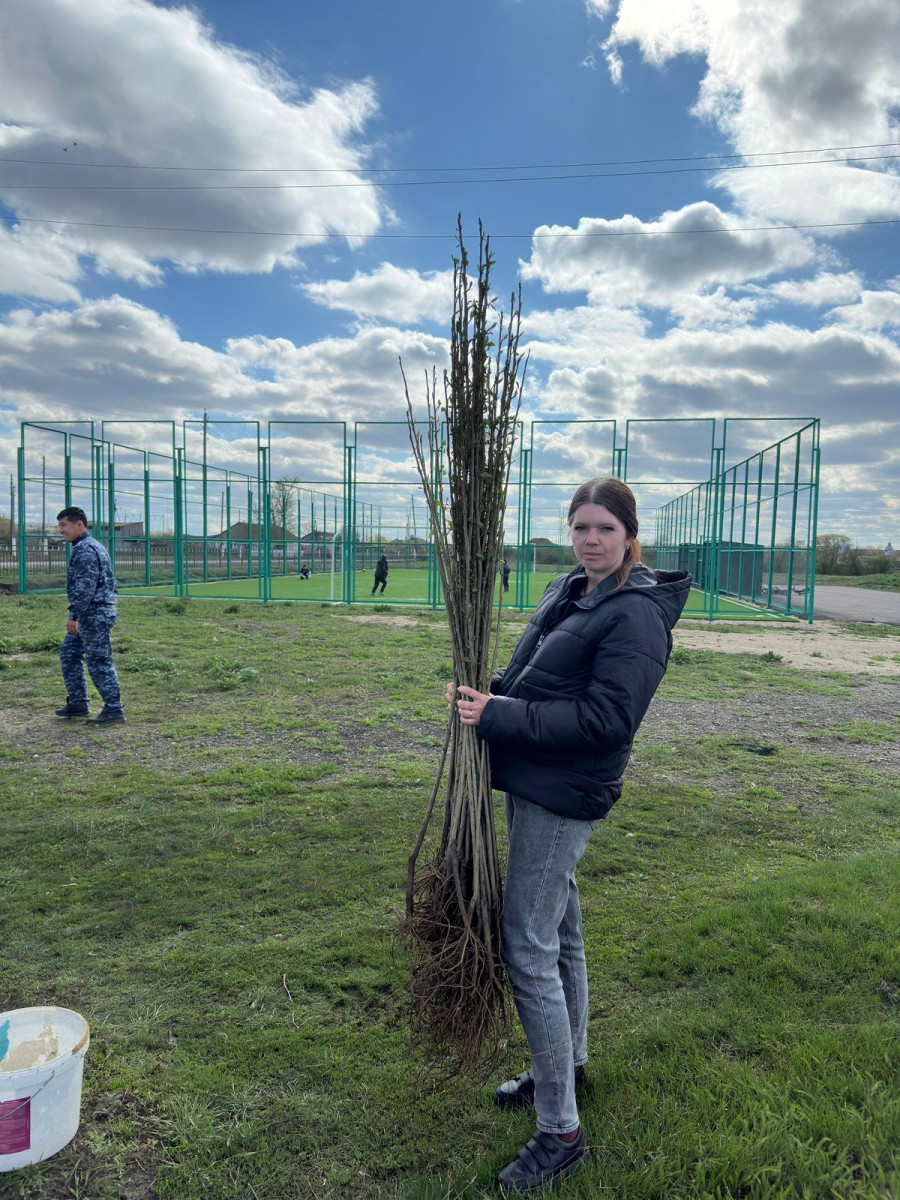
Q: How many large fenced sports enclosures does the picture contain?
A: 1